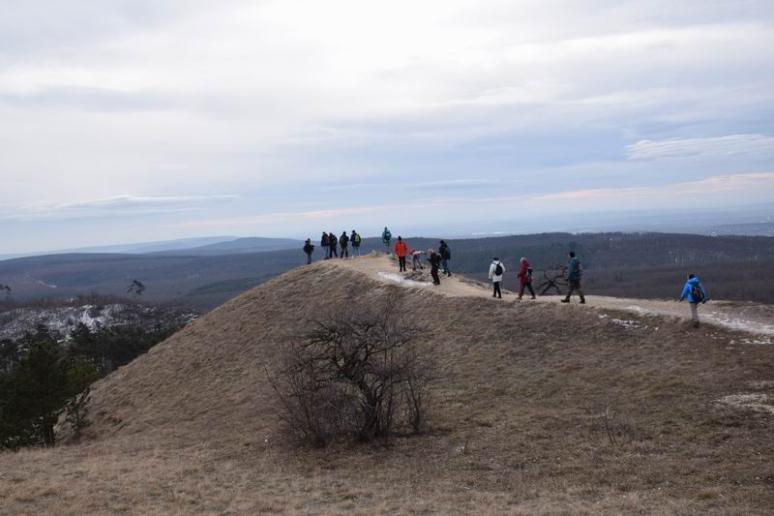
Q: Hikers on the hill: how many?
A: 14